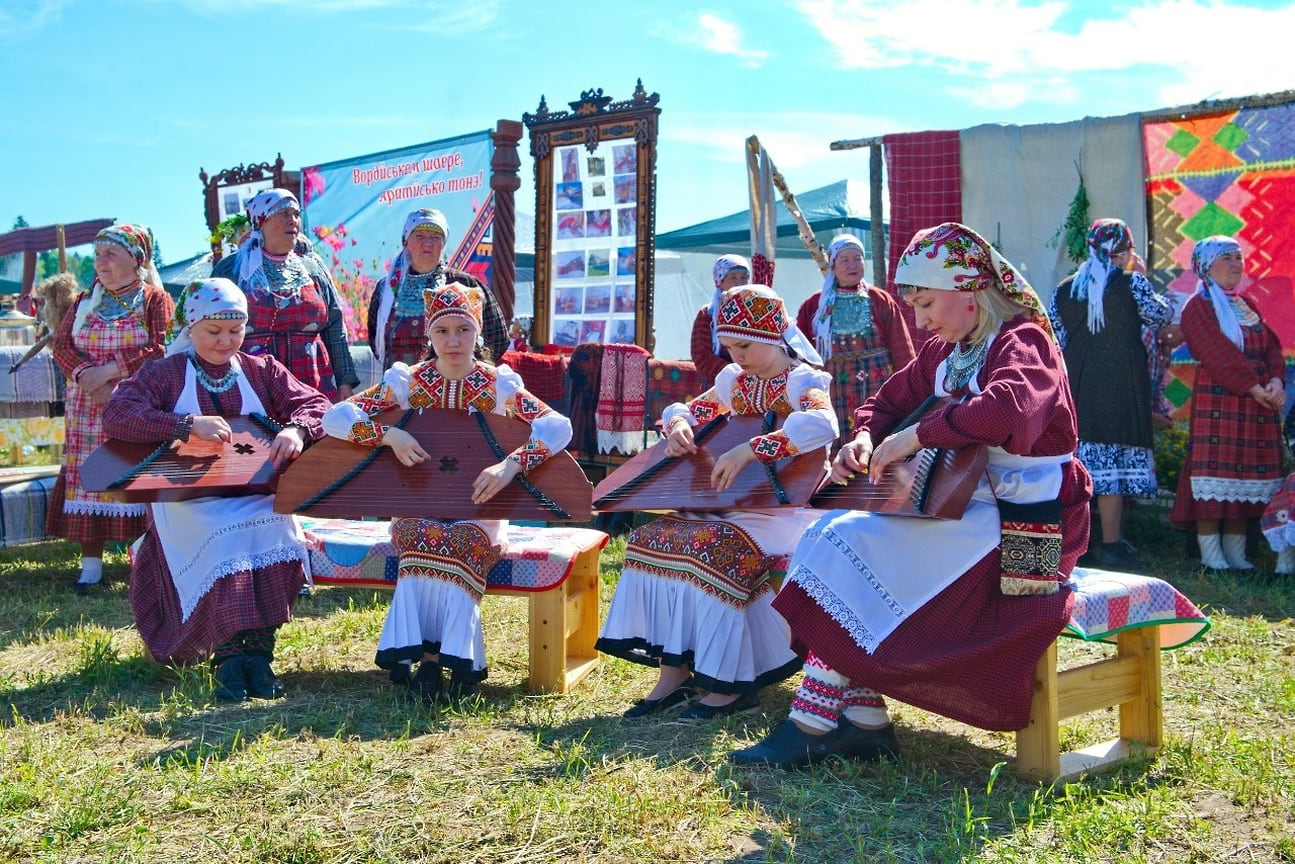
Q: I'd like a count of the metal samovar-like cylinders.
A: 1